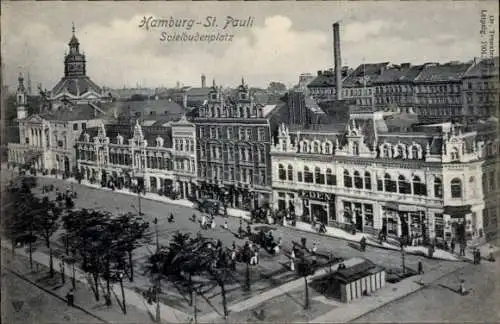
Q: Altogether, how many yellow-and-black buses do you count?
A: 0